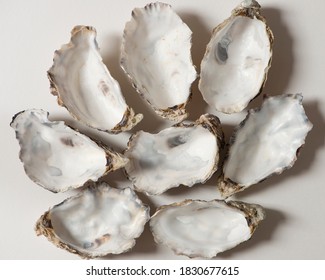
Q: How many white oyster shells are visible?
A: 8